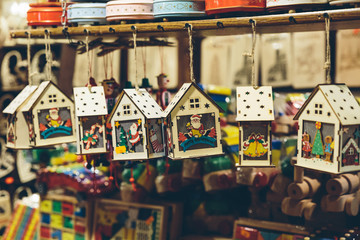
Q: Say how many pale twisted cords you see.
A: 7